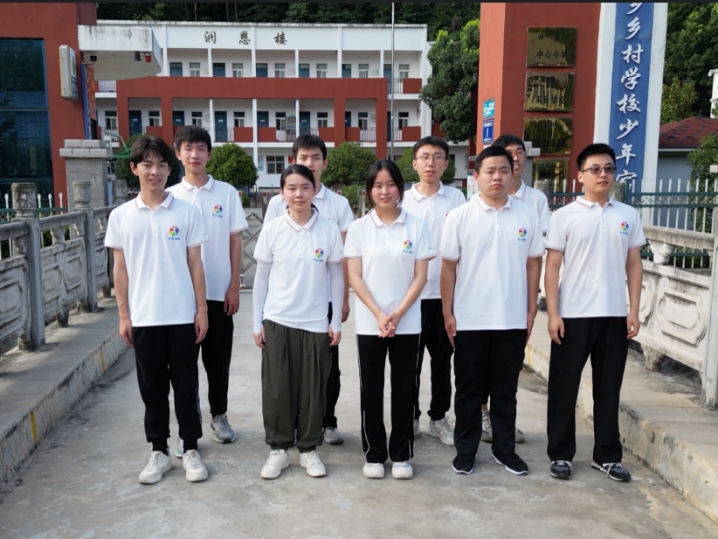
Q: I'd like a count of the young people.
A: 9